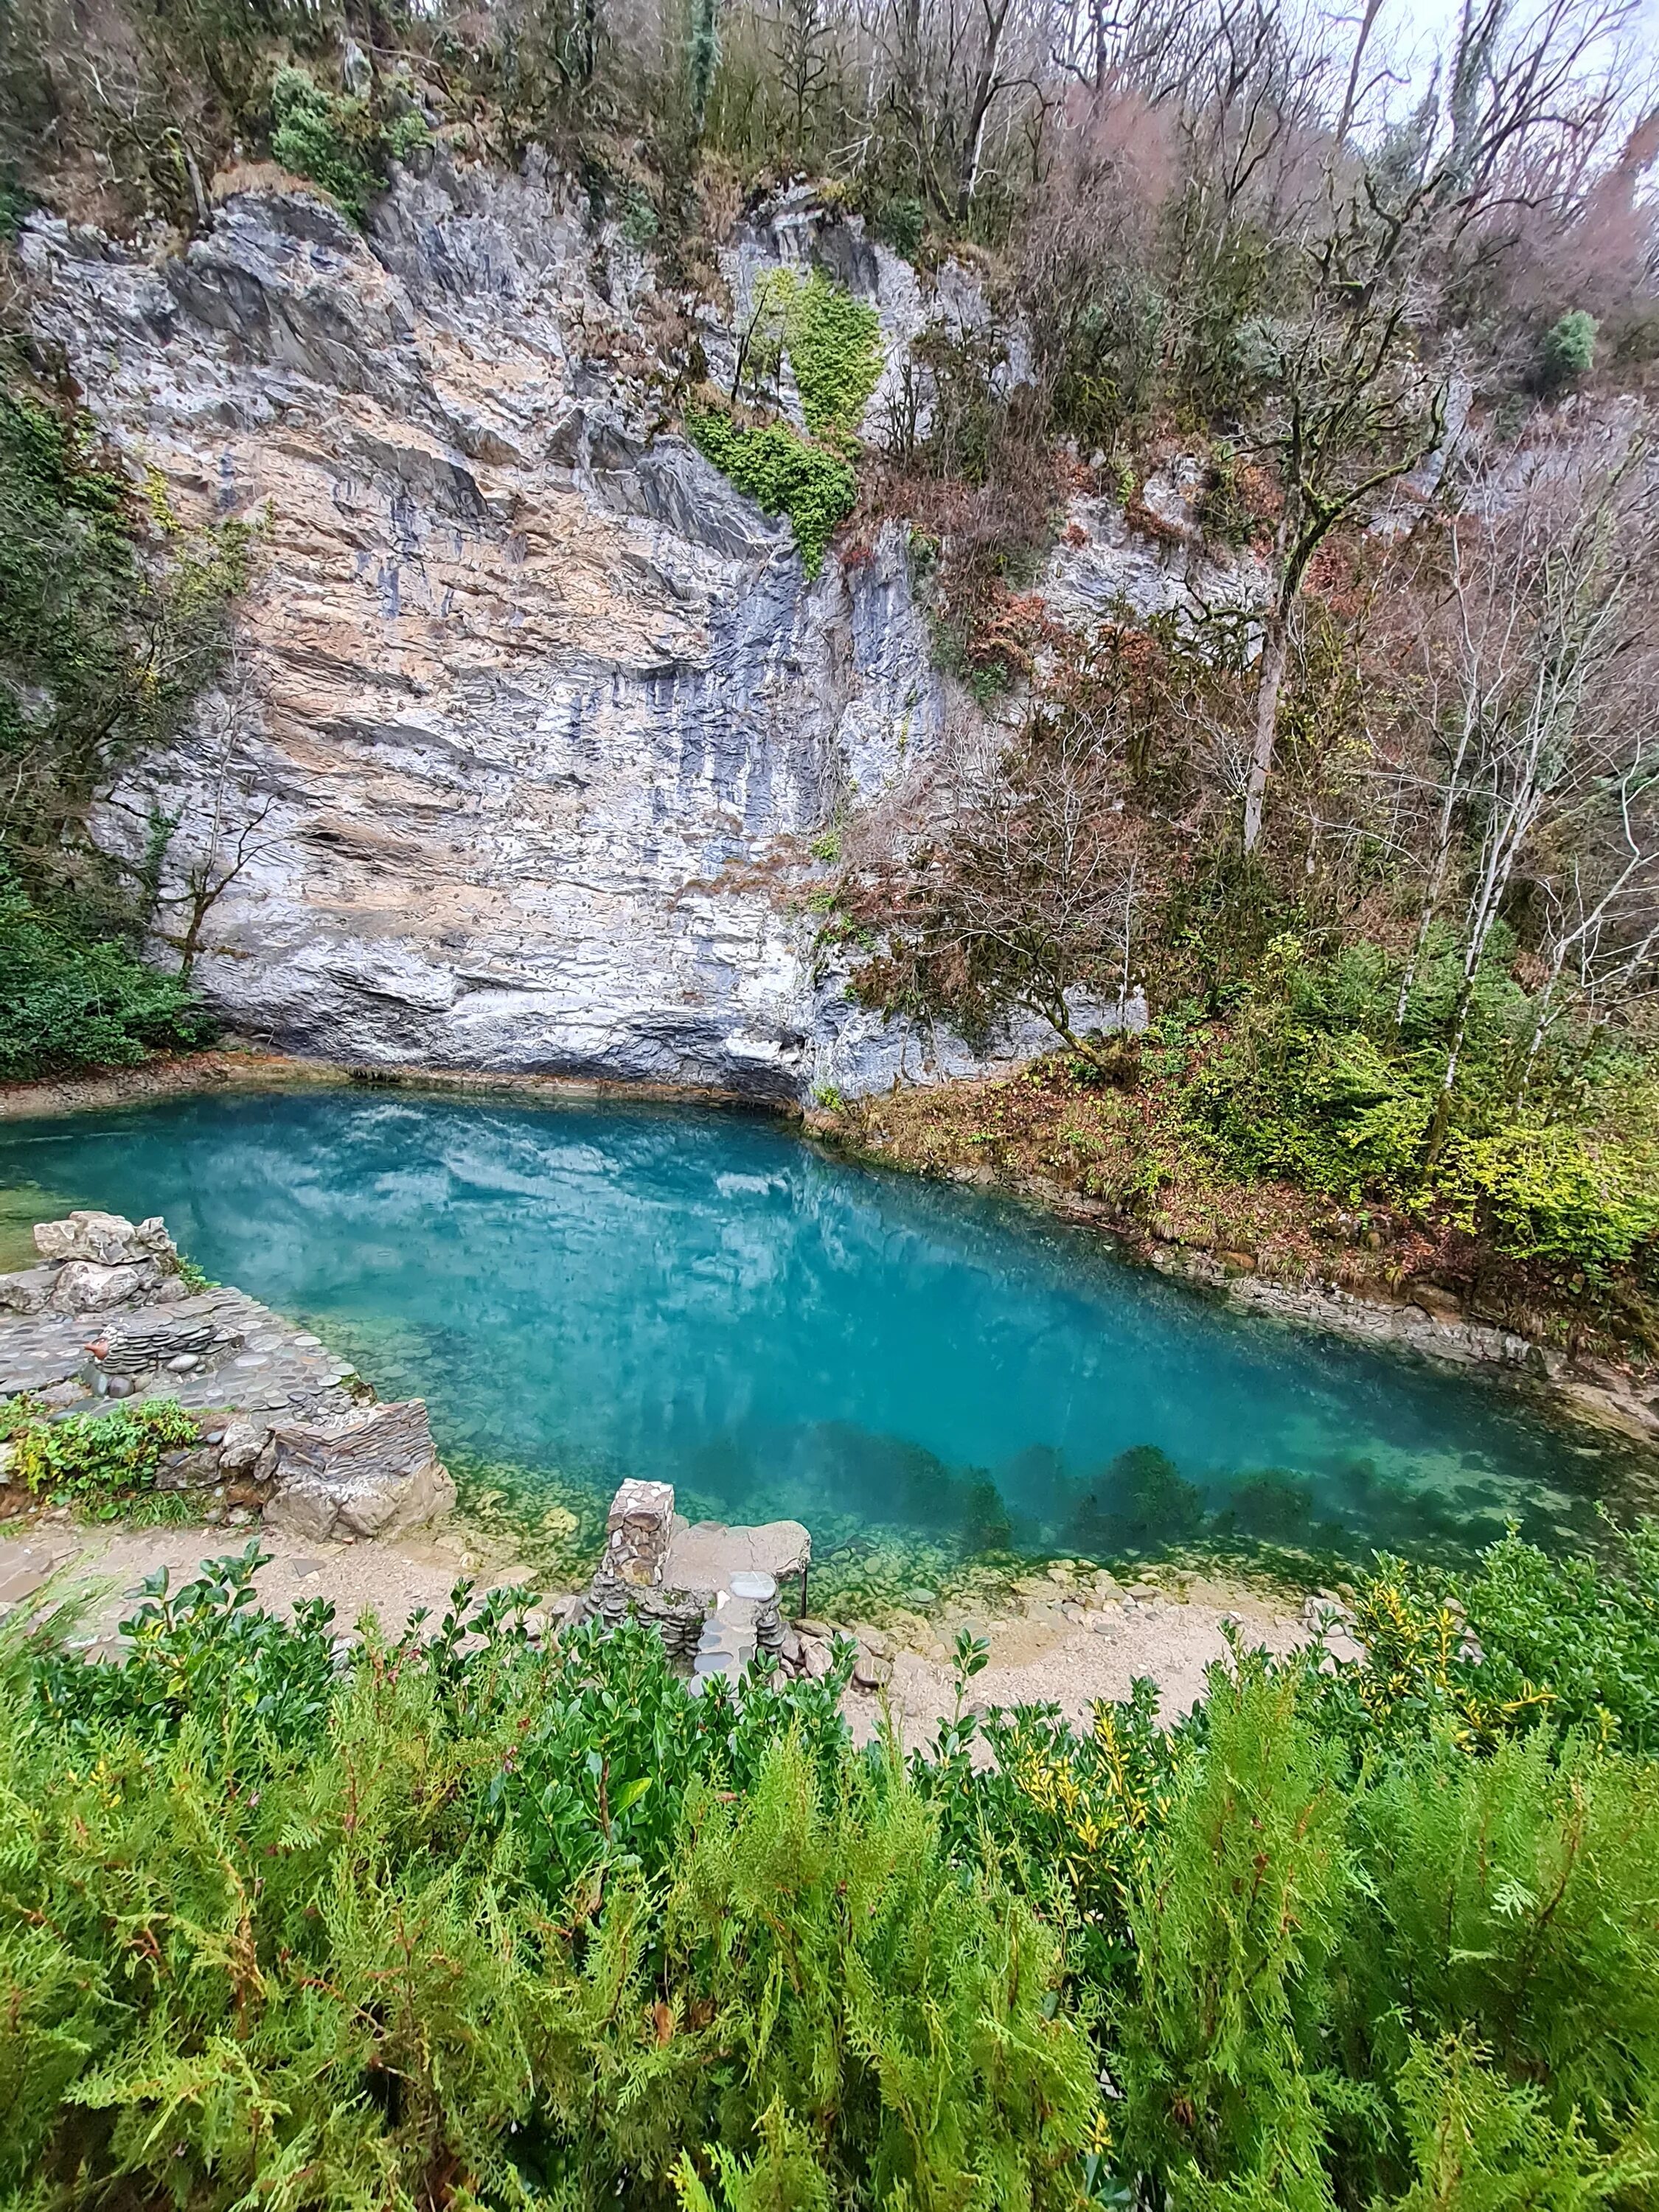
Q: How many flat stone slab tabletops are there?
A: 1